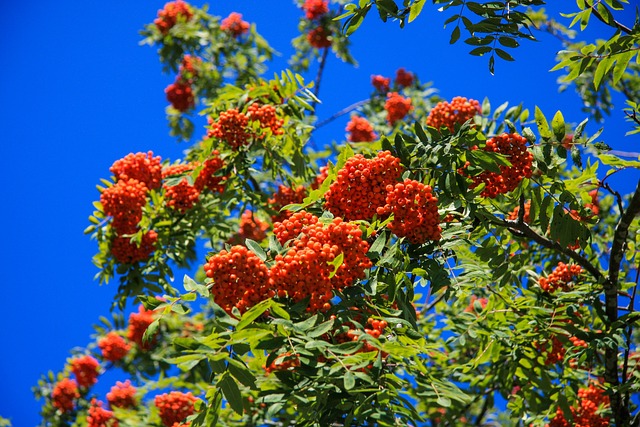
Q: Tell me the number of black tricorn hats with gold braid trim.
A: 0